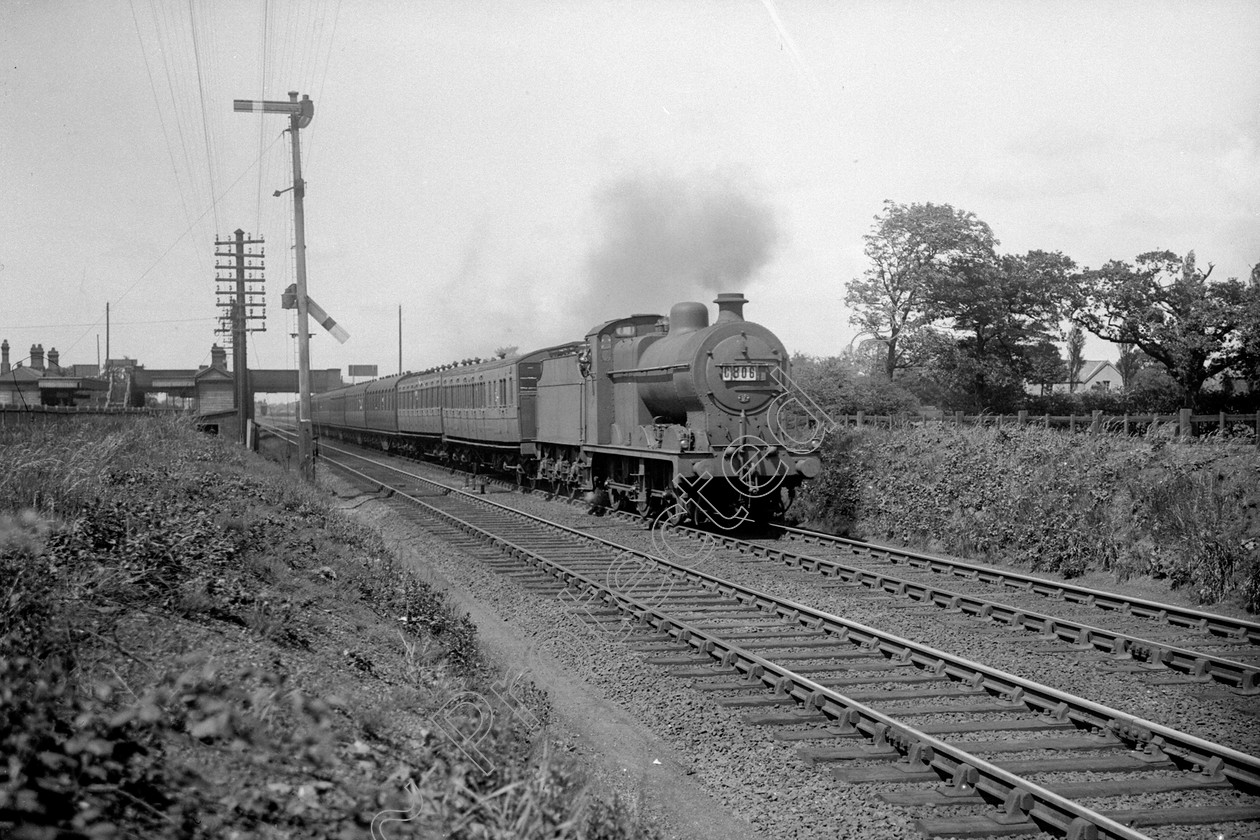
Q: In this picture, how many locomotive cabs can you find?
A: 1